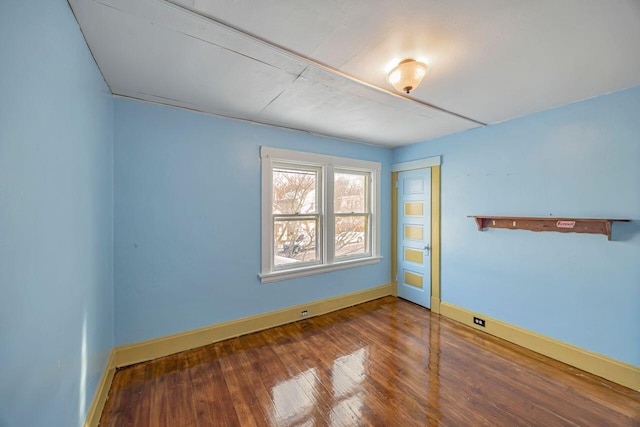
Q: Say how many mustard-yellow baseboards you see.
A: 3